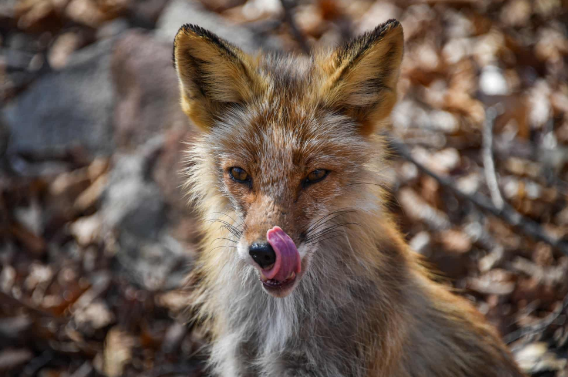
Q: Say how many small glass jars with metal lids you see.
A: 0